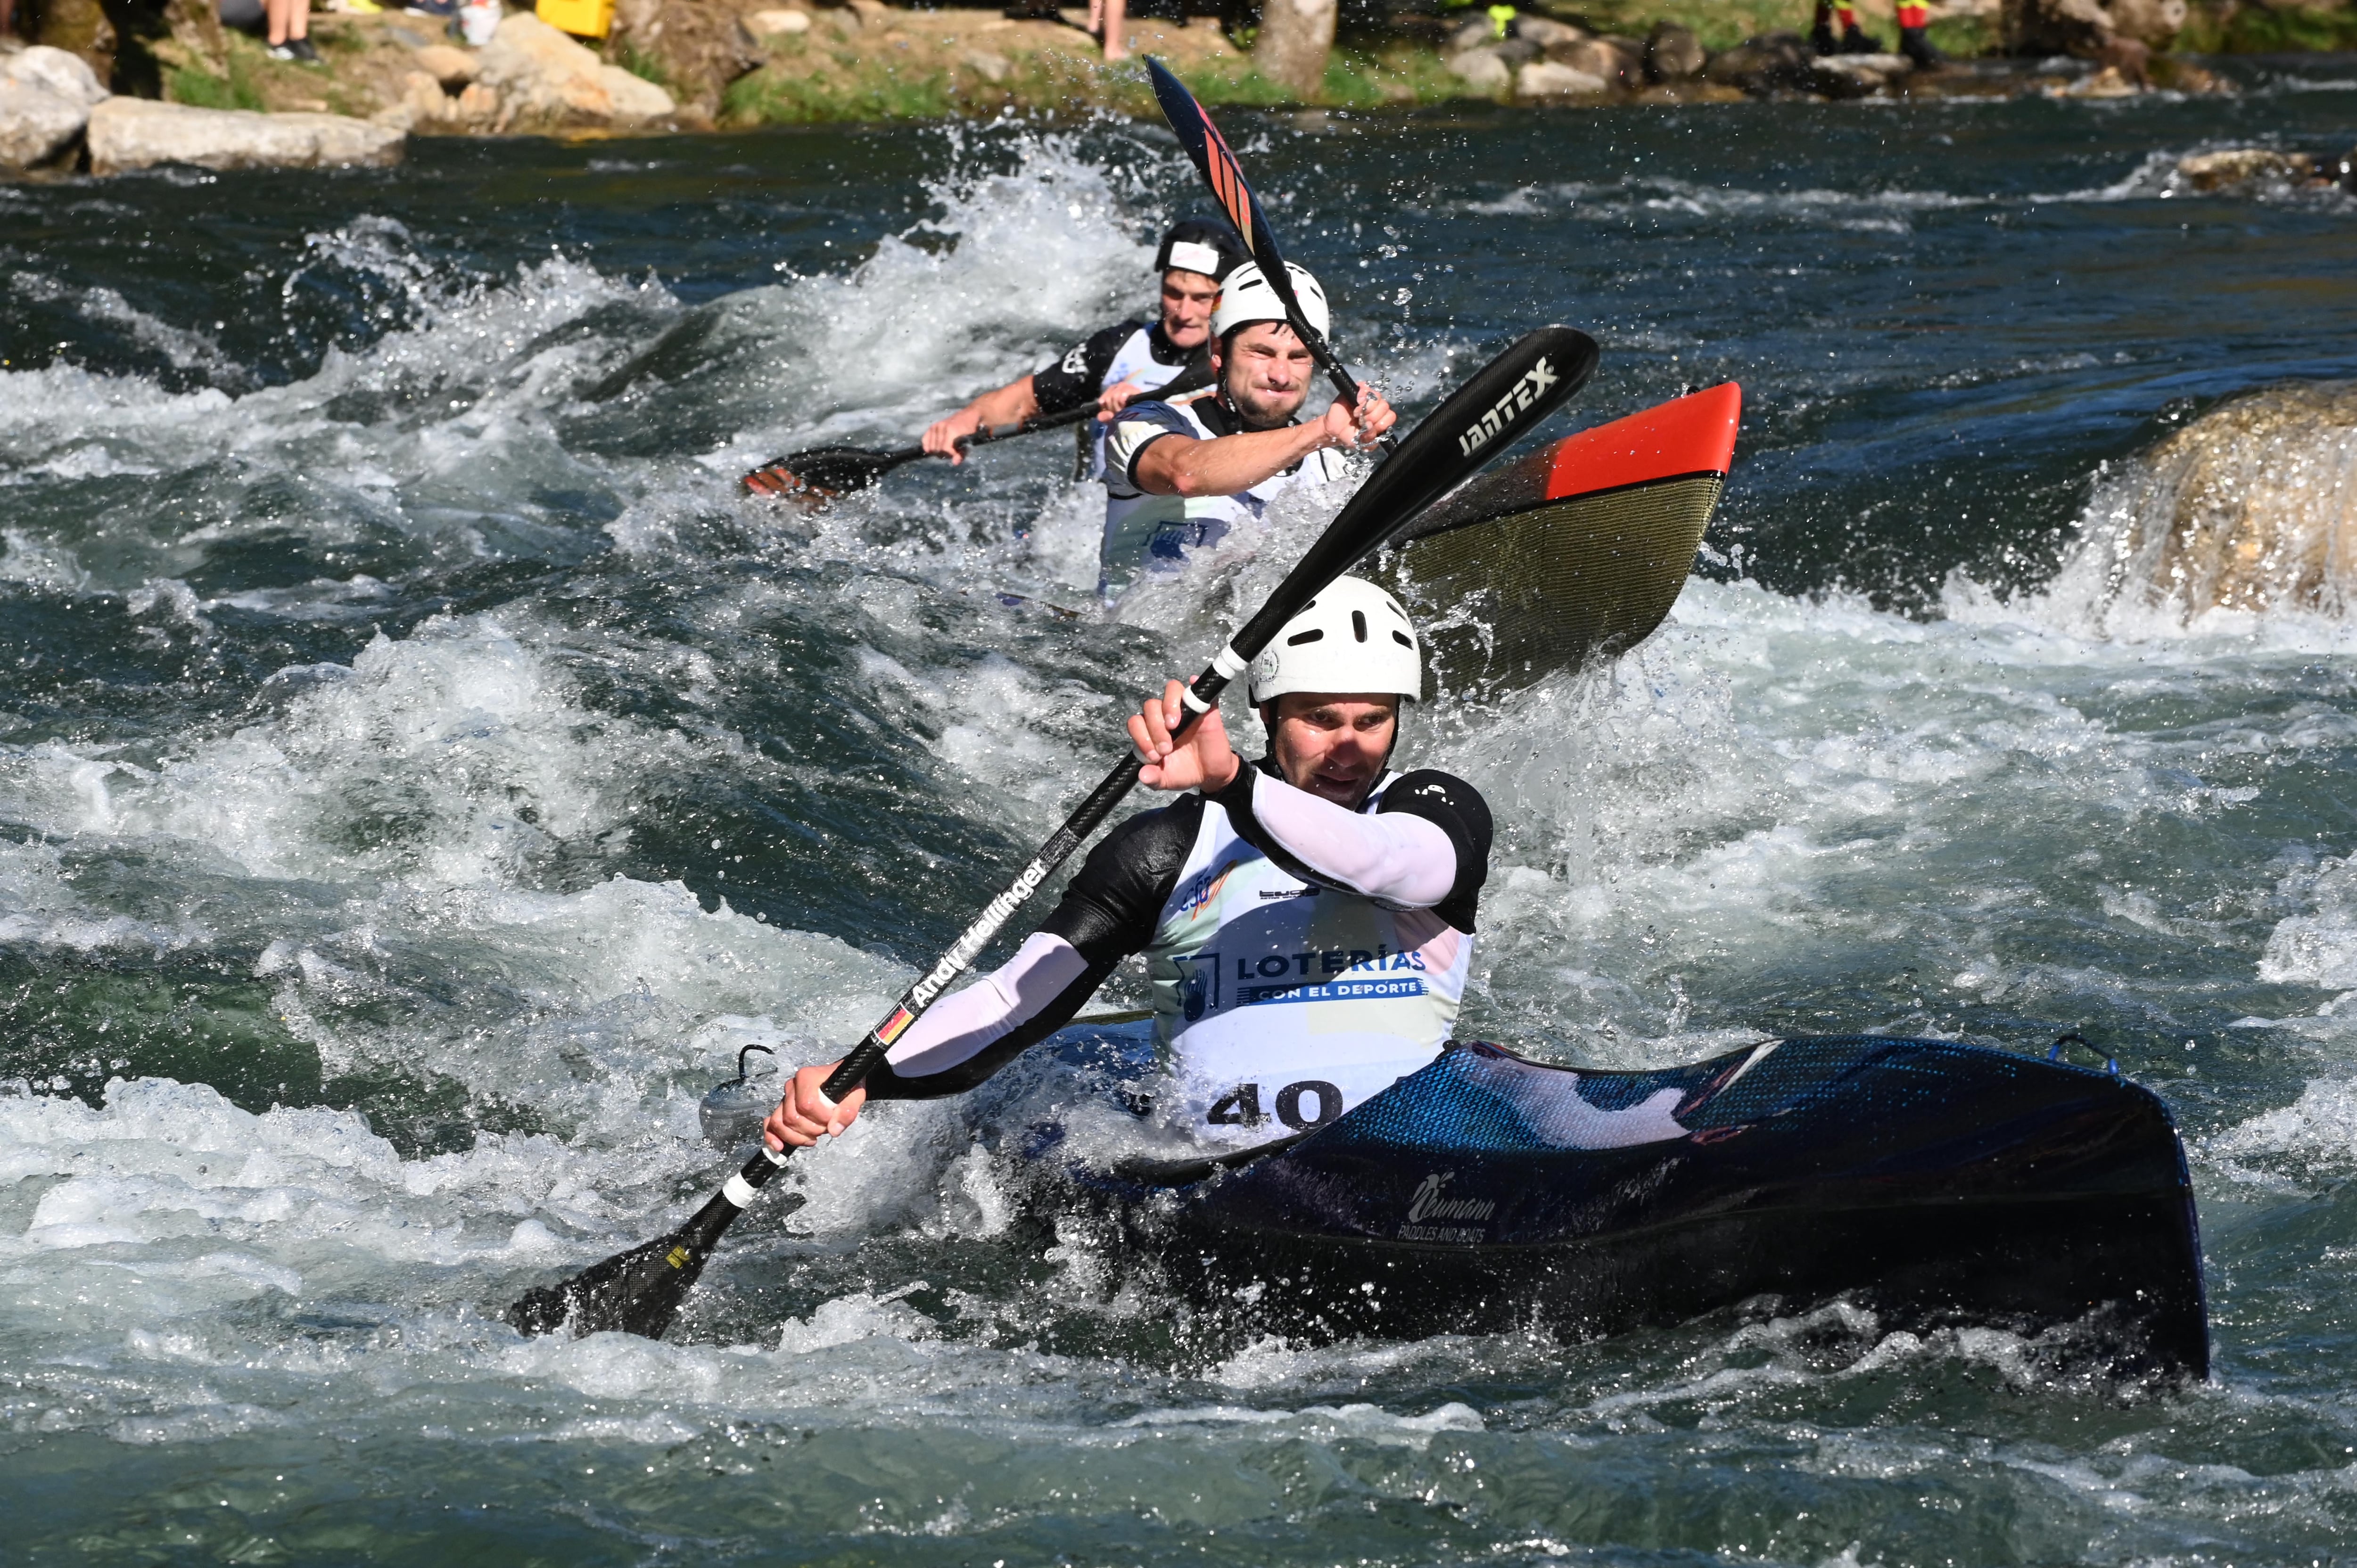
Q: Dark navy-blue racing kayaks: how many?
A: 1